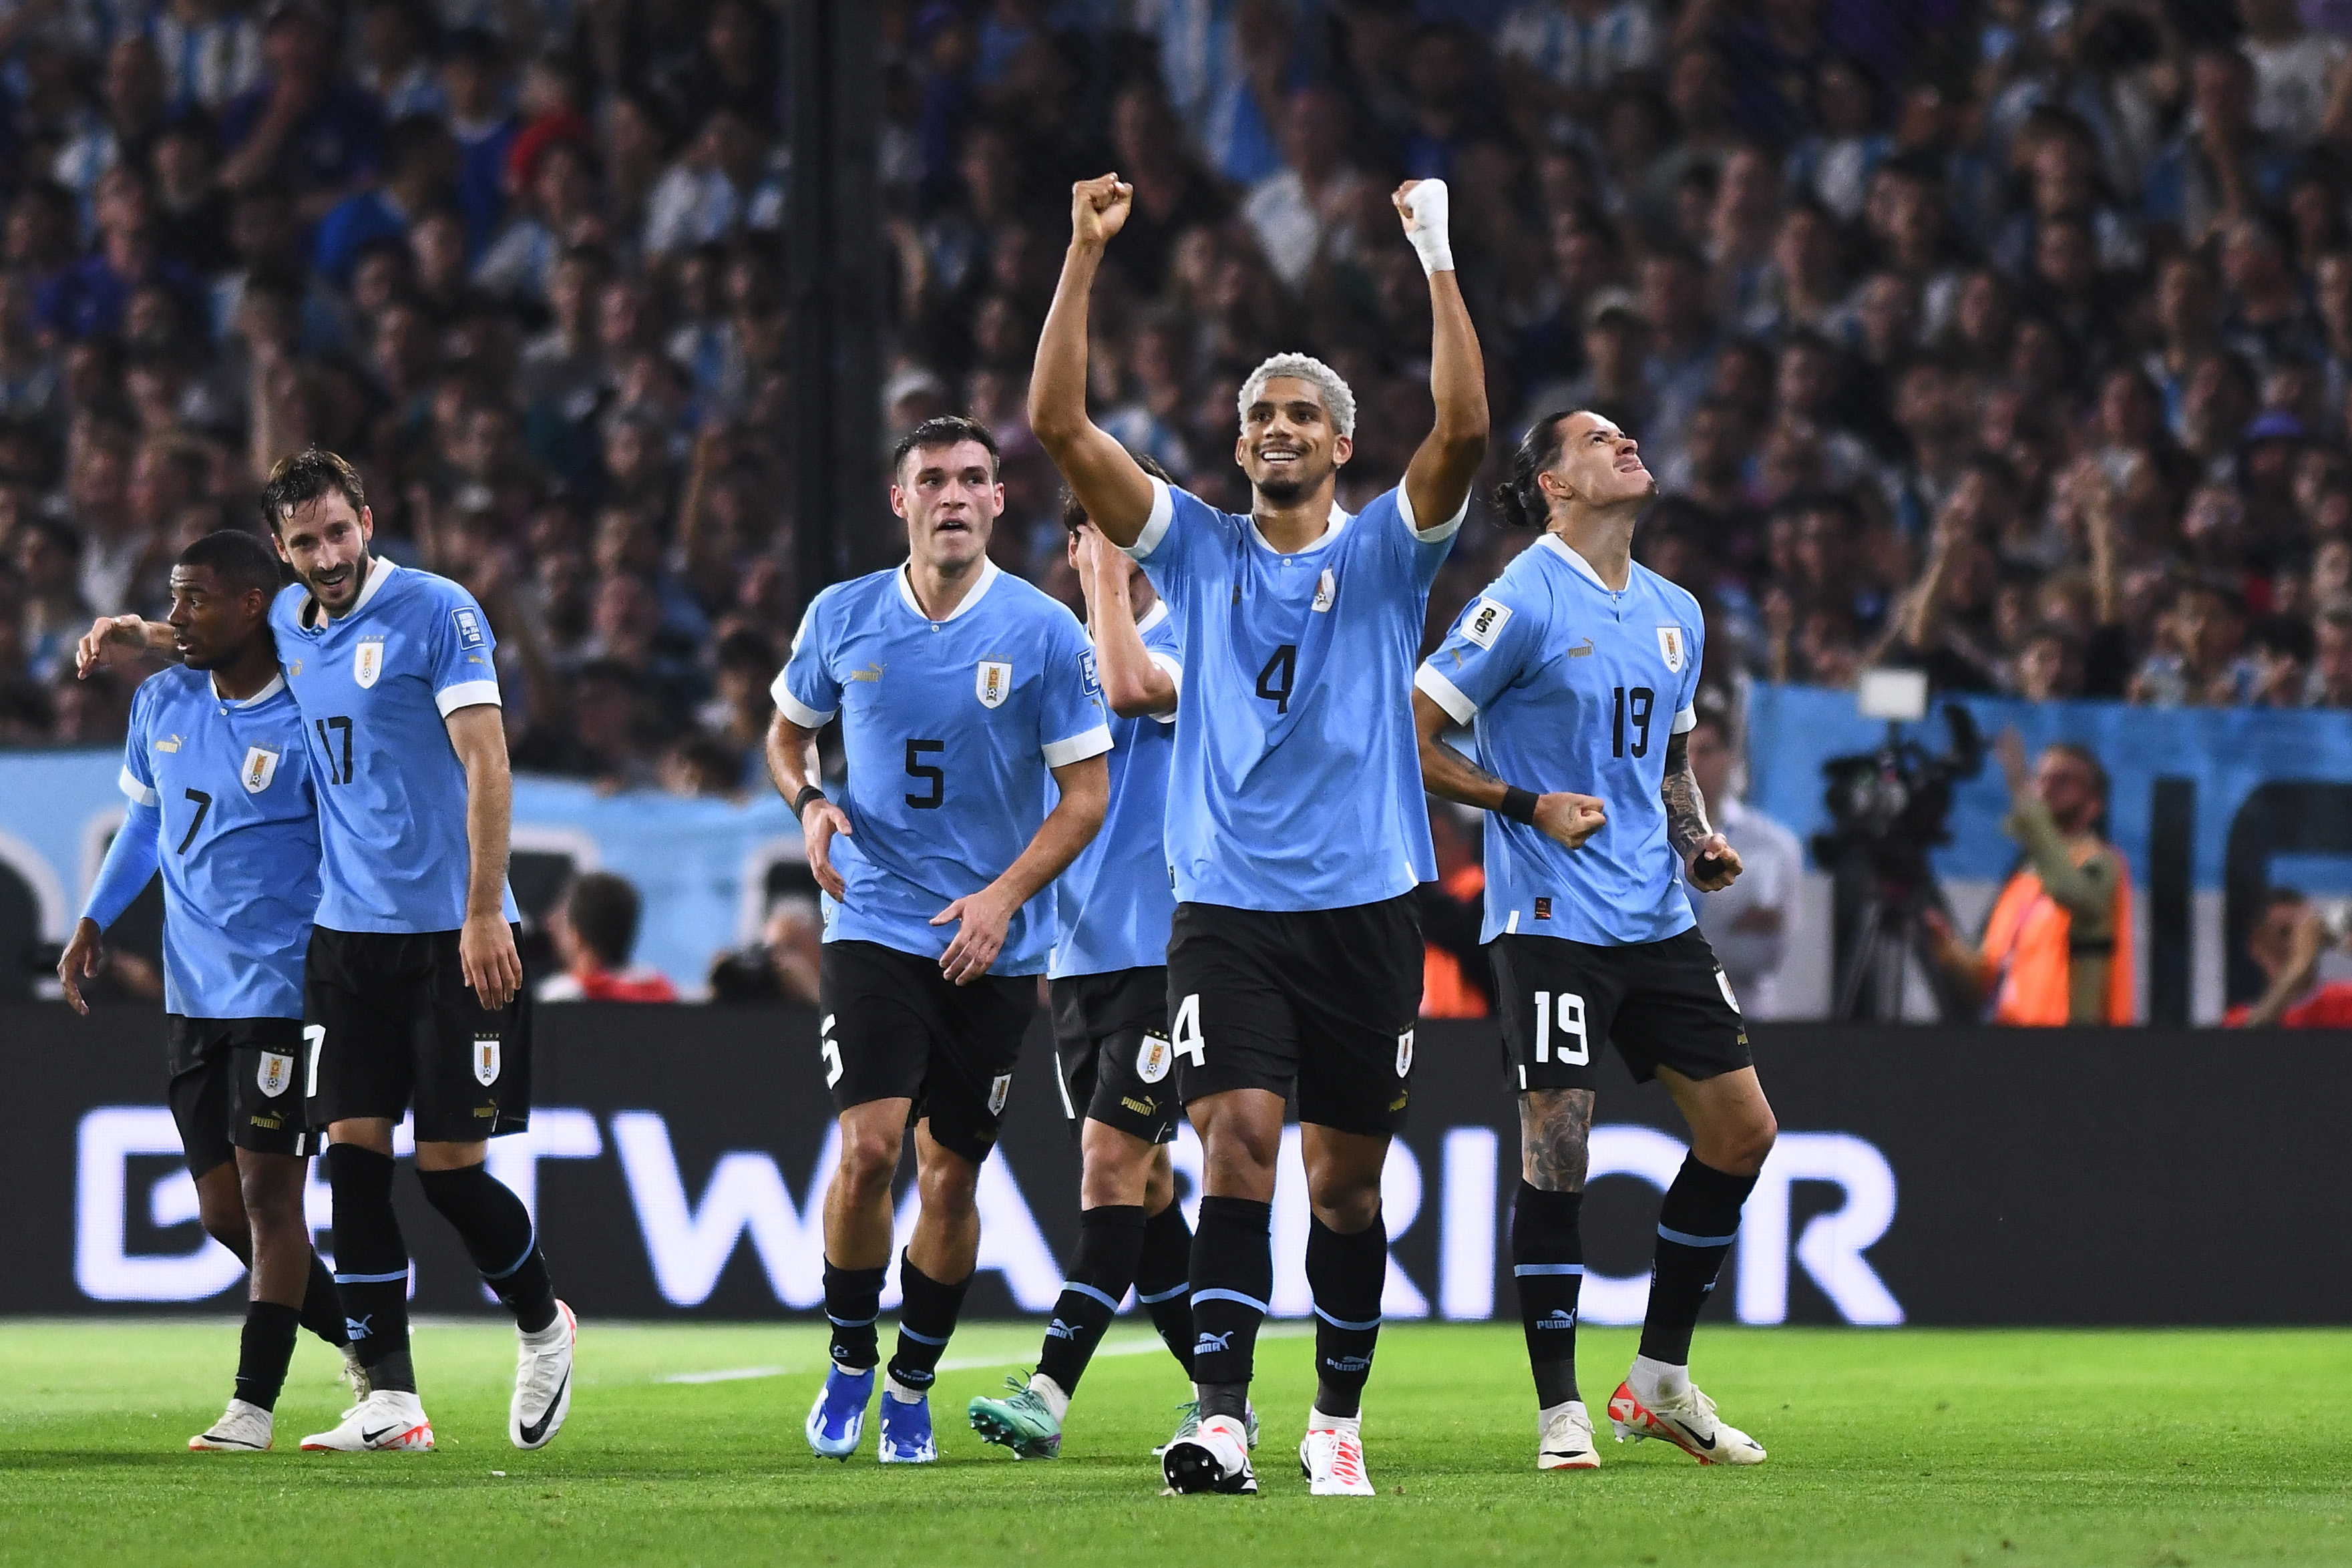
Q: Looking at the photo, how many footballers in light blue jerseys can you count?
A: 6